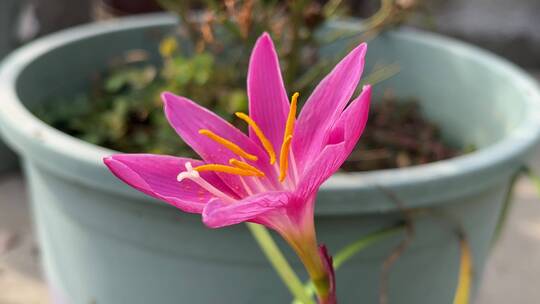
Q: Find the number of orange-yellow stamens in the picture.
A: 6